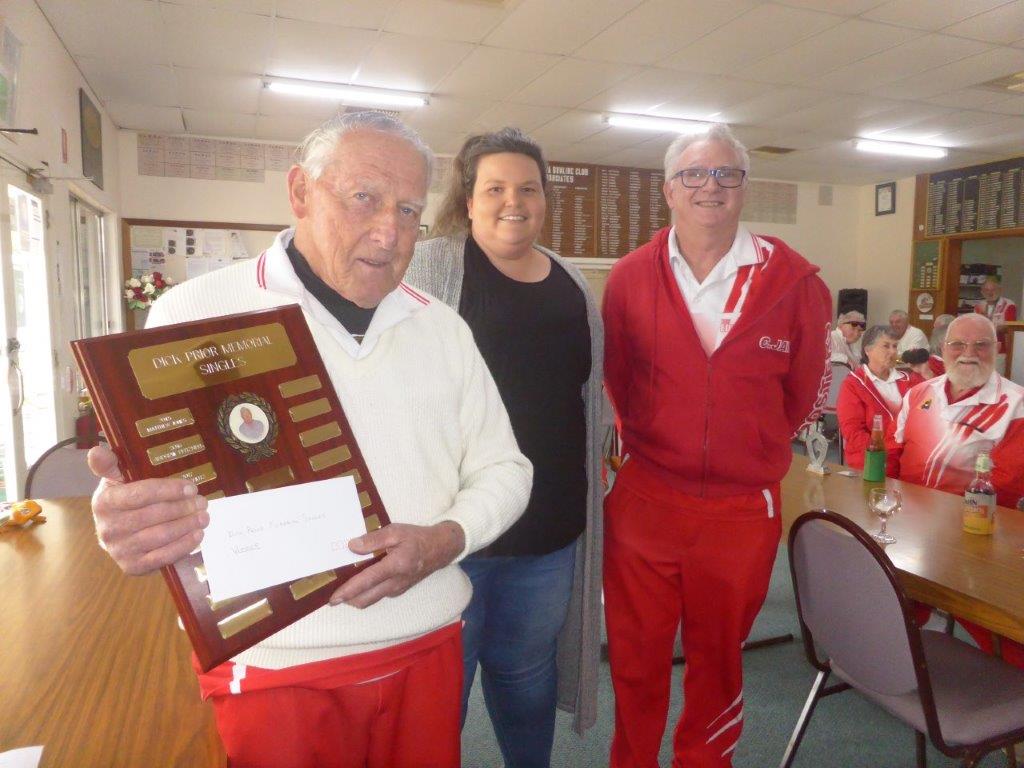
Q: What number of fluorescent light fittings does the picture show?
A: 3